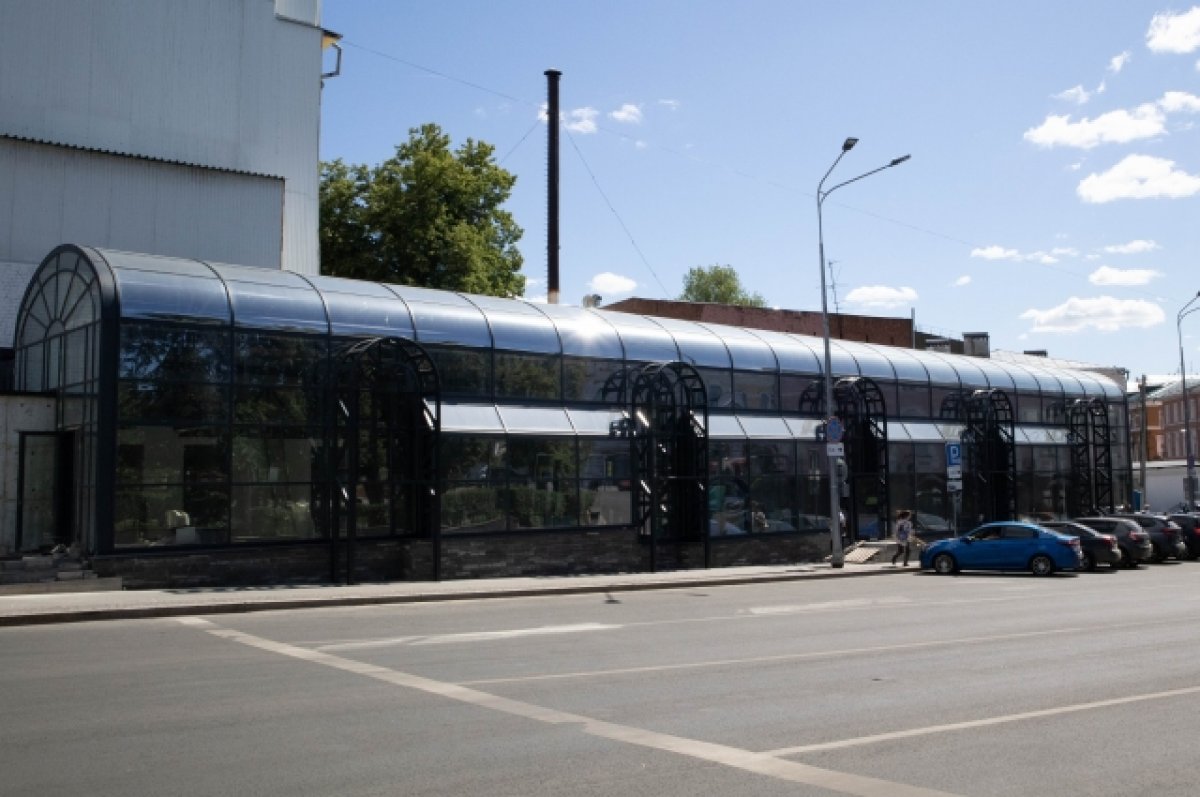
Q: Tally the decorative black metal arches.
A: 5